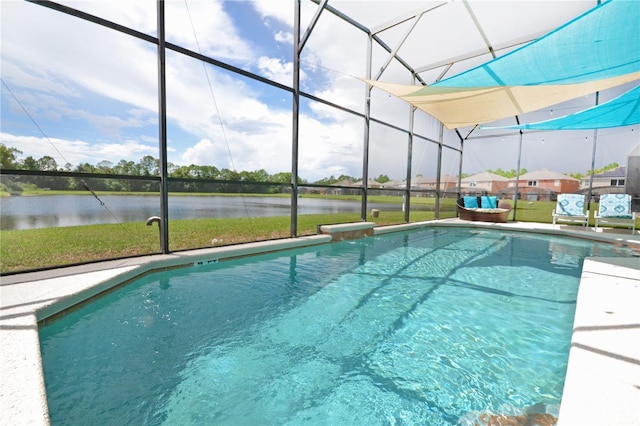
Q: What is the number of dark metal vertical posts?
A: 8